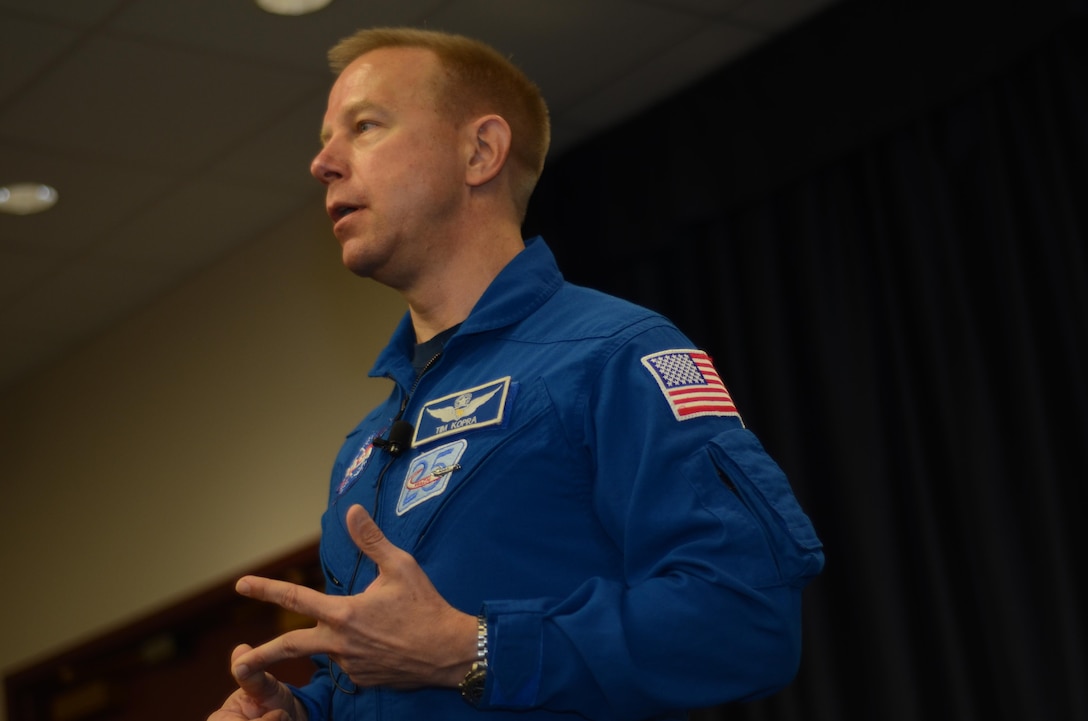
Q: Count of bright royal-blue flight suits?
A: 1